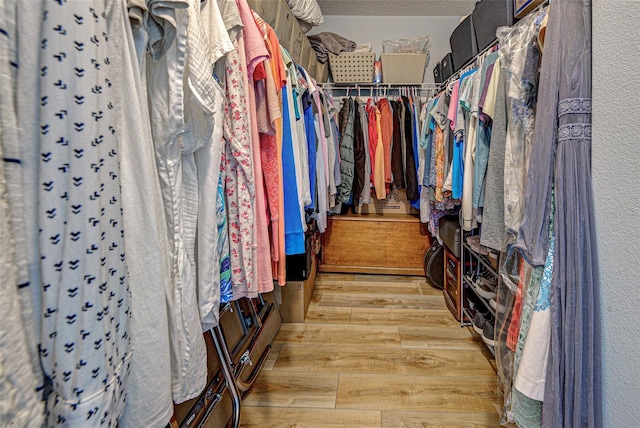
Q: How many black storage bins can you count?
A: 4